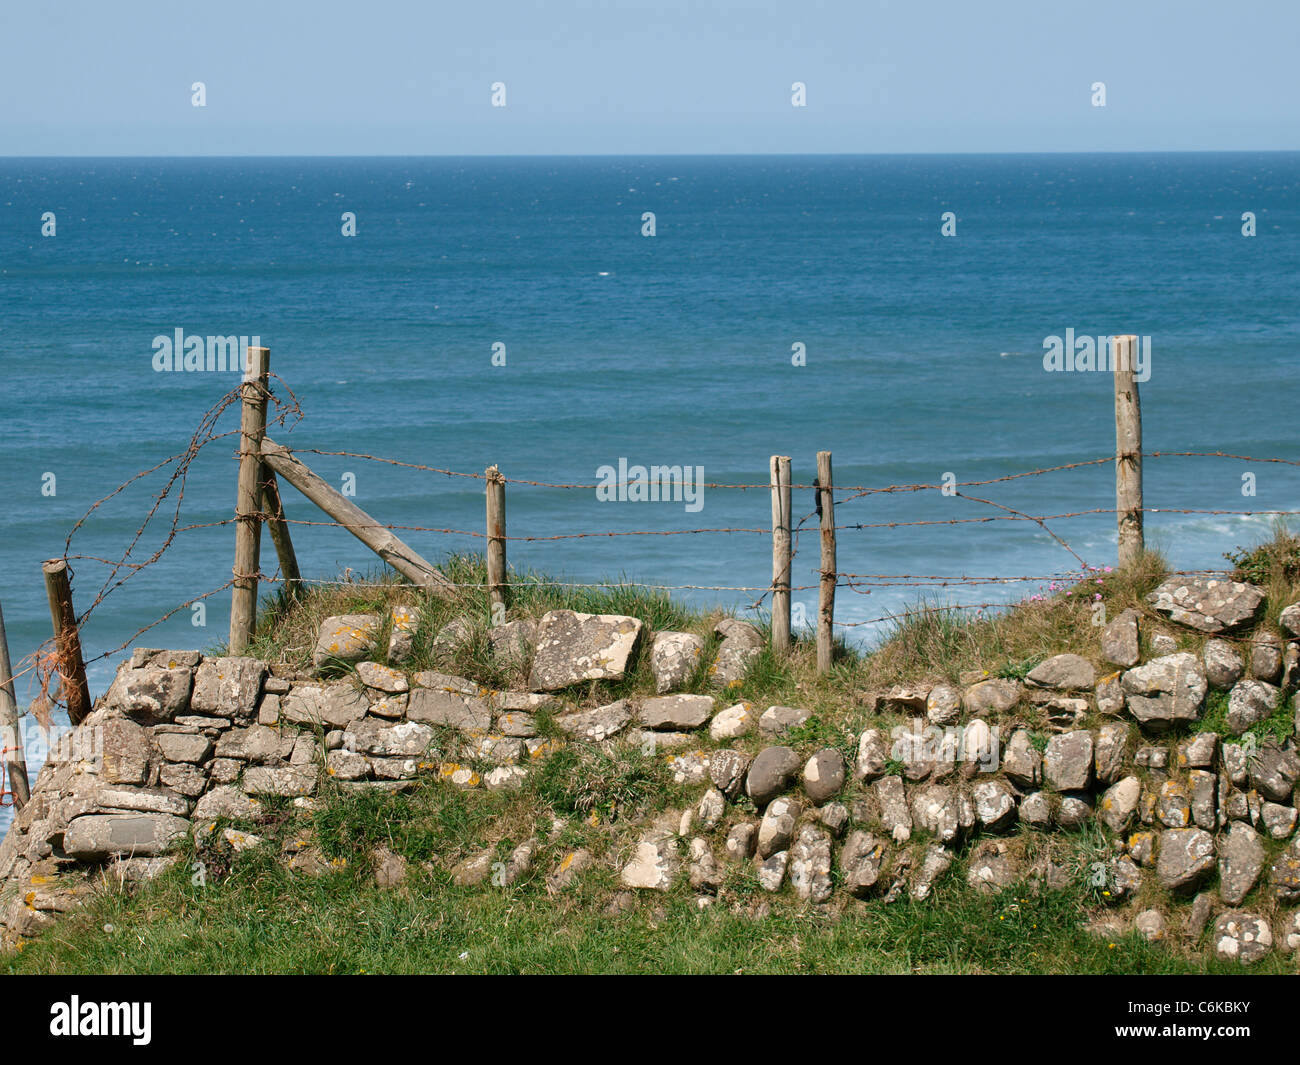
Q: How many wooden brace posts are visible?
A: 2